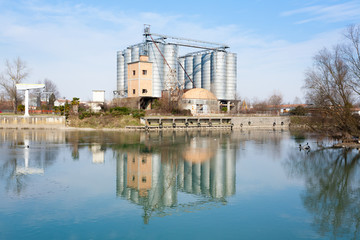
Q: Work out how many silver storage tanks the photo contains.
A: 12